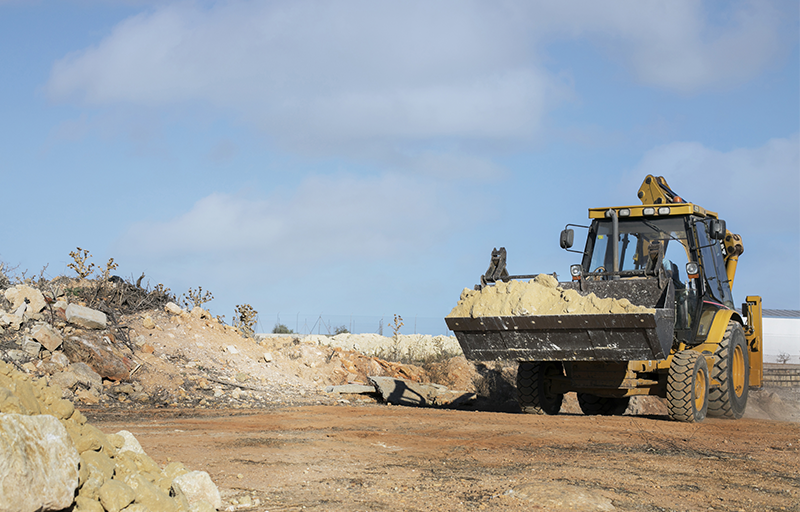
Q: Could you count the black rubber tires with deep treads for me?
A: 4